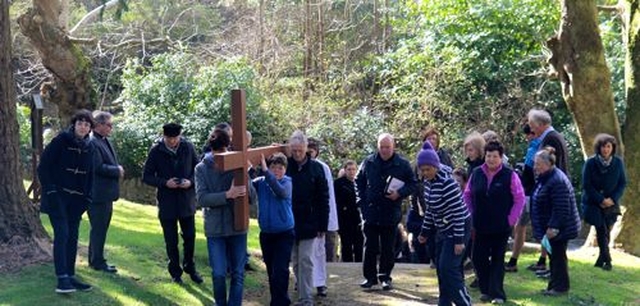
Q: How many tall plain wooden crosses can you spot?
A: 1